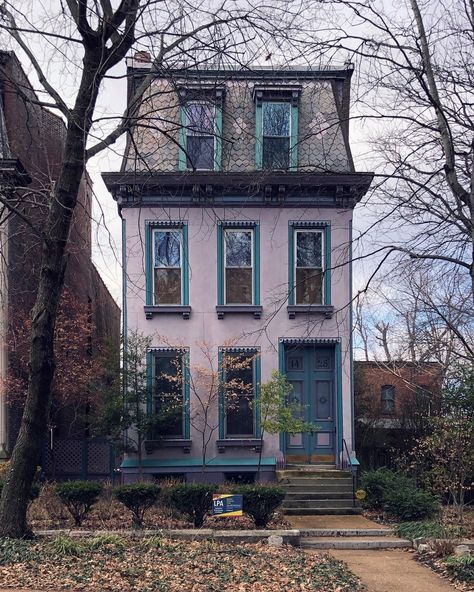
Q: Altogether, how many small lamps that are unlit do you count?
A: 0